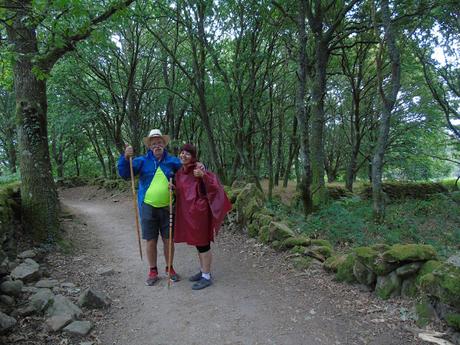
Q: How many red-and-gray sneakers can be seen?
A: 2